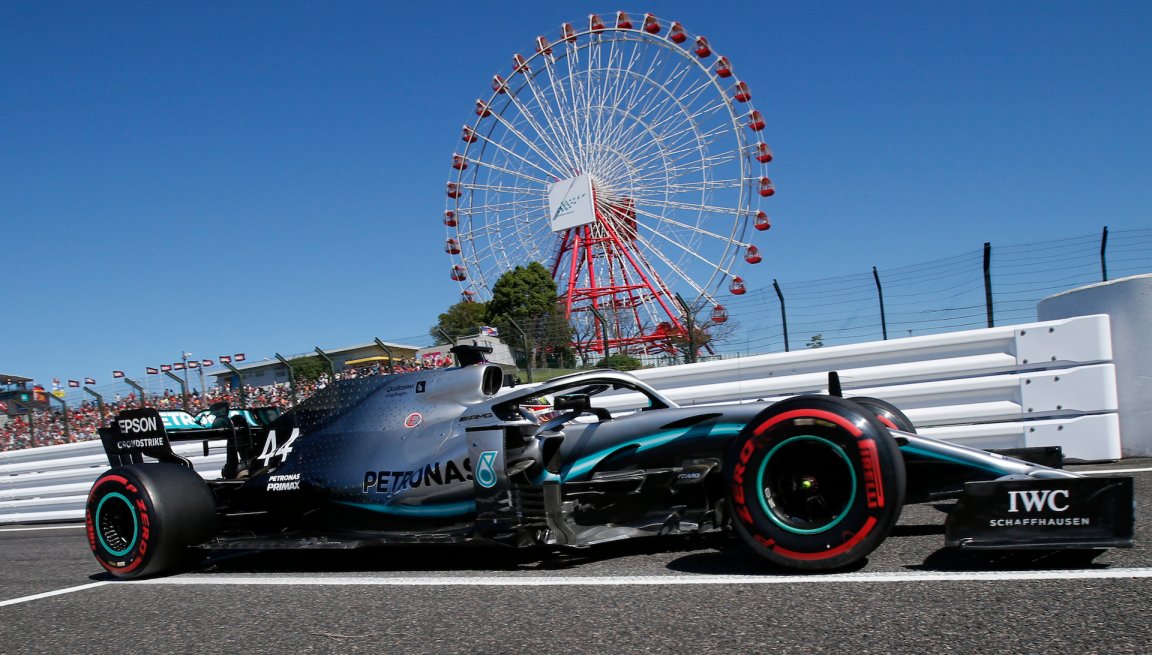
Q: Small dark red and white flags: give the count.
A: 10